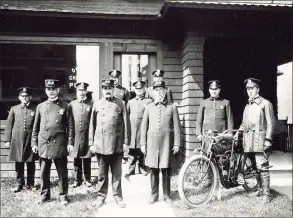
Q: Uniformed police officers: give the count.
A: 10